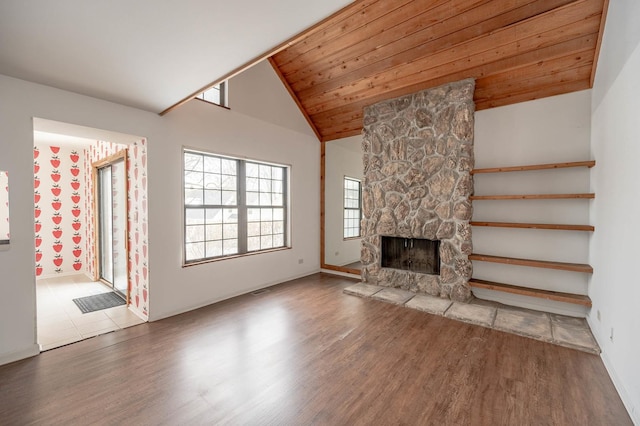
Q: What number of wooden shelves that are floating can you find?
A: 5